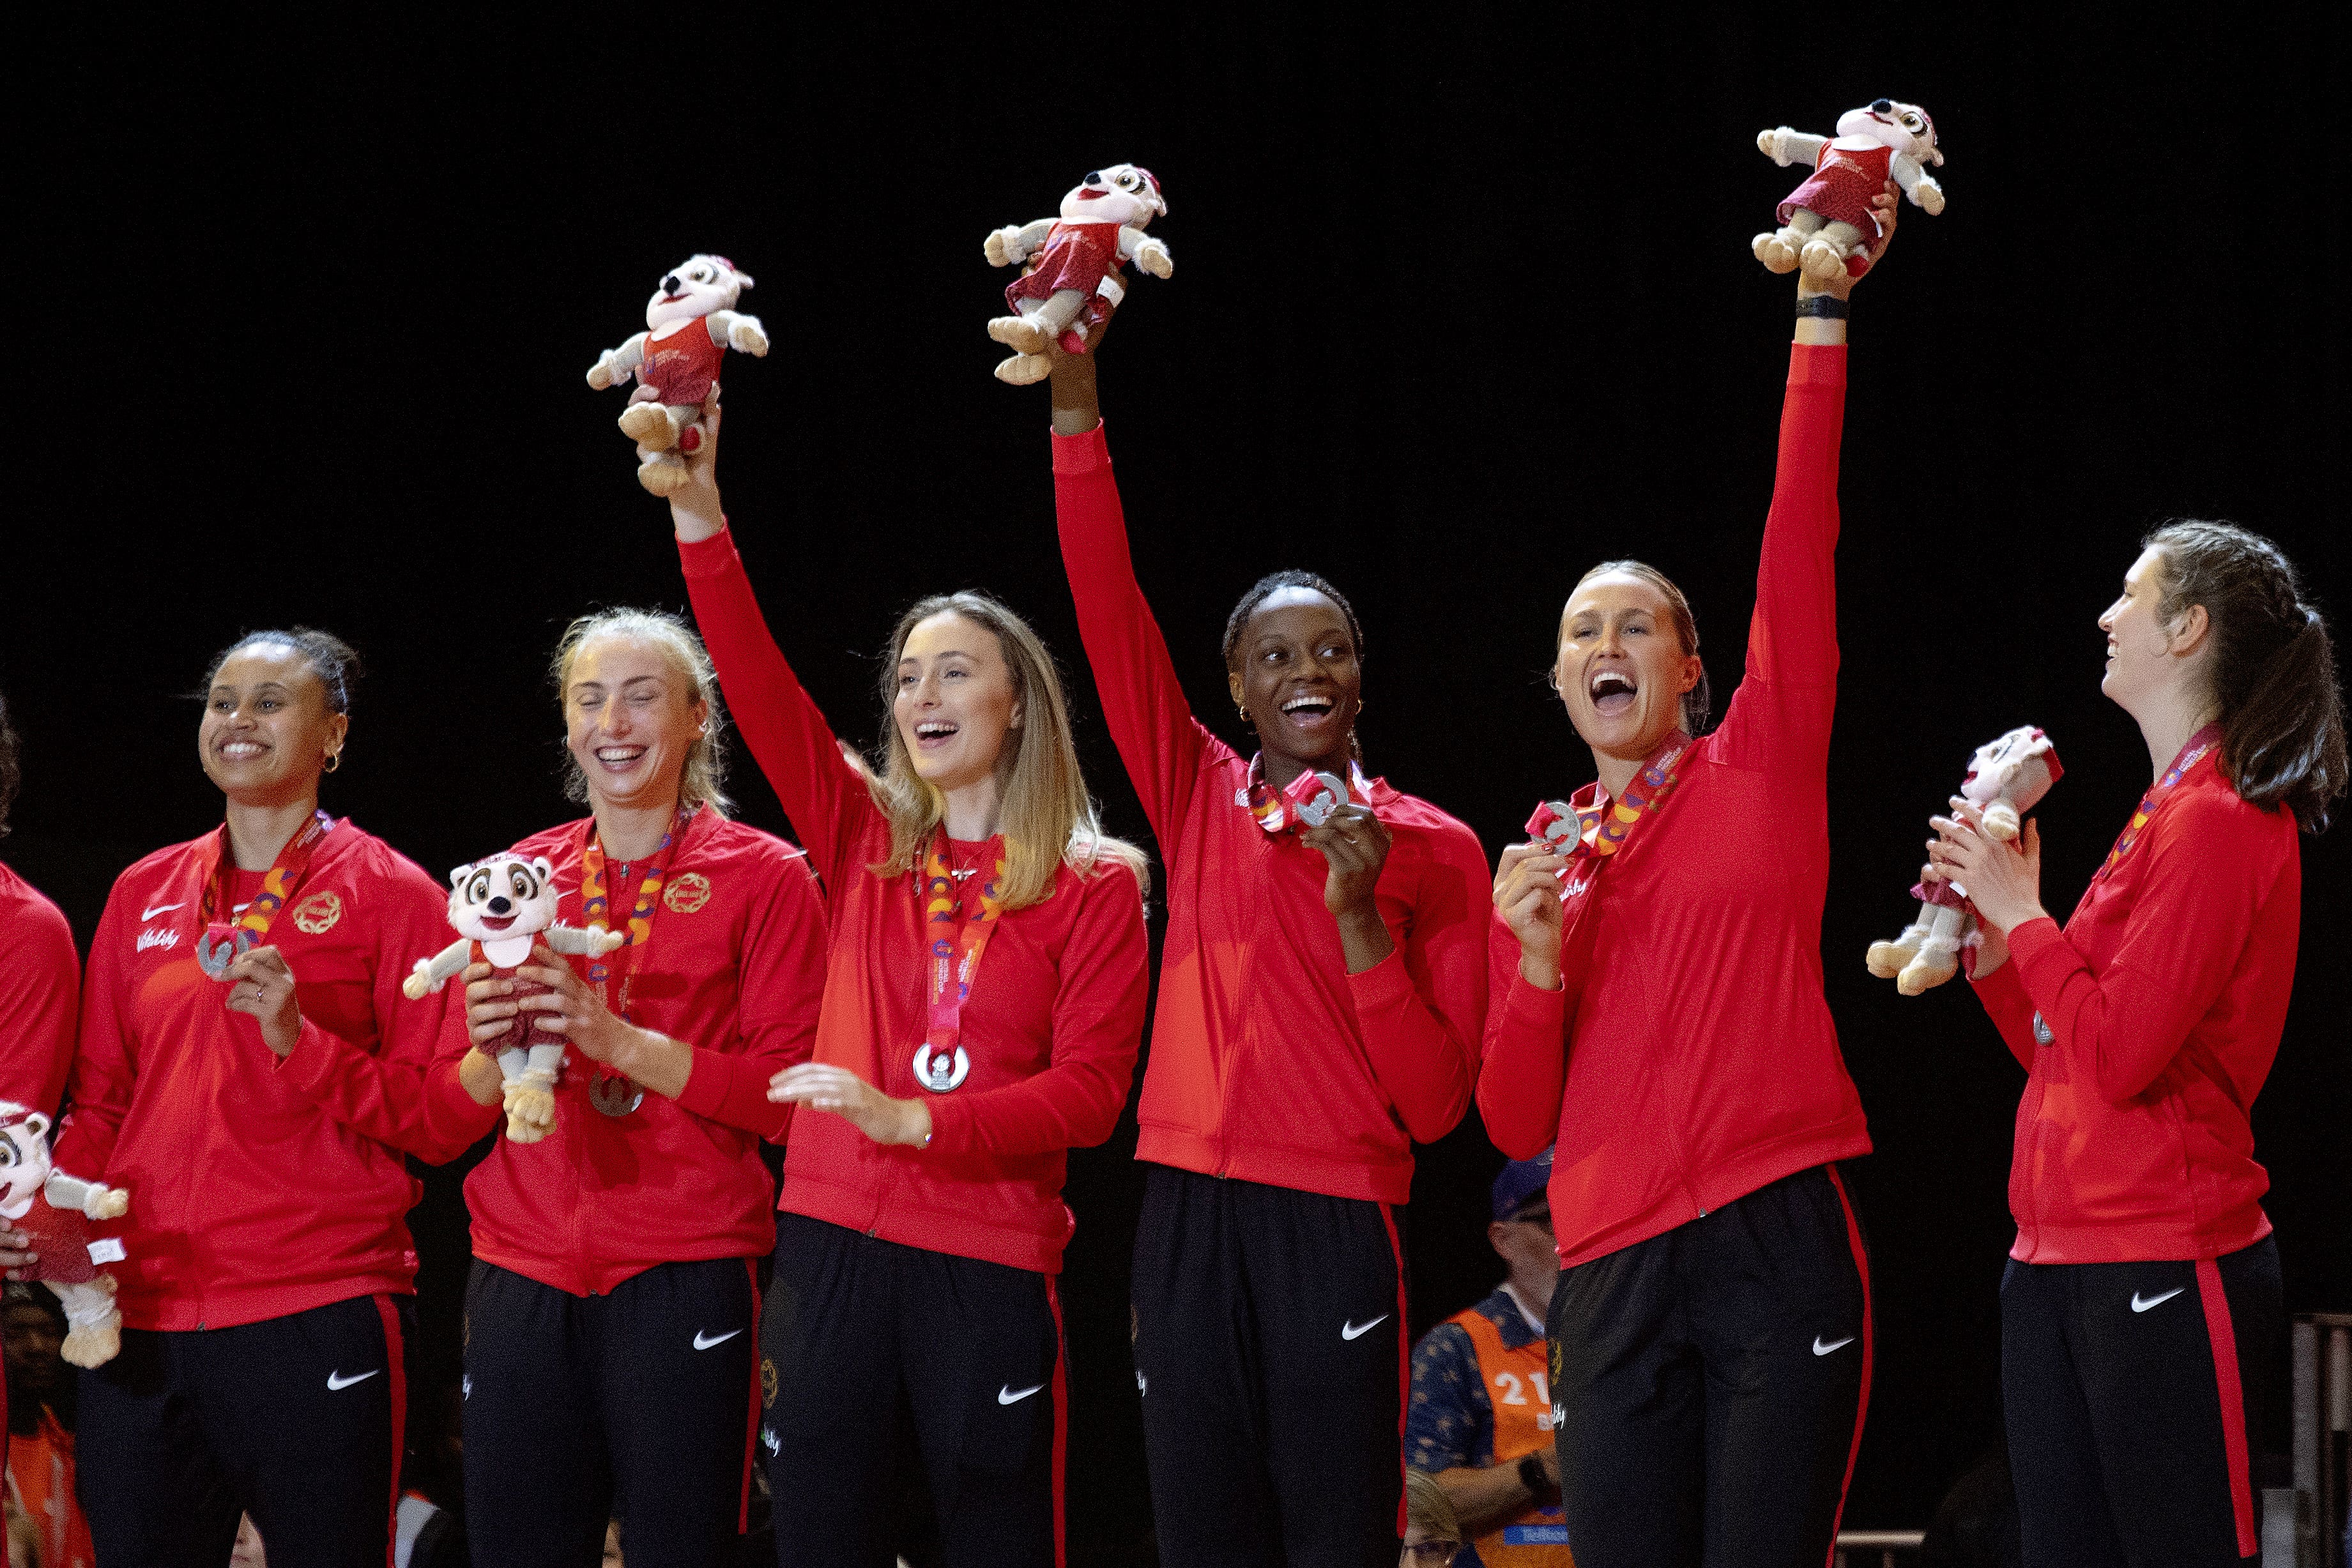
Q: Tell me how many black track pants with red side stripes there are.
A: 6